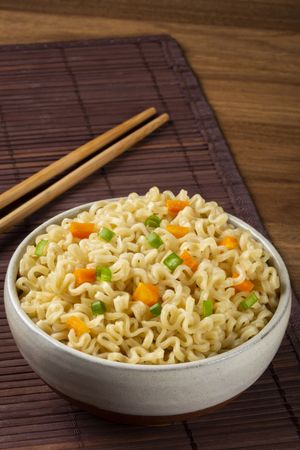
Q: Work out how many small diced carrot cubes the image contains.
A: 9